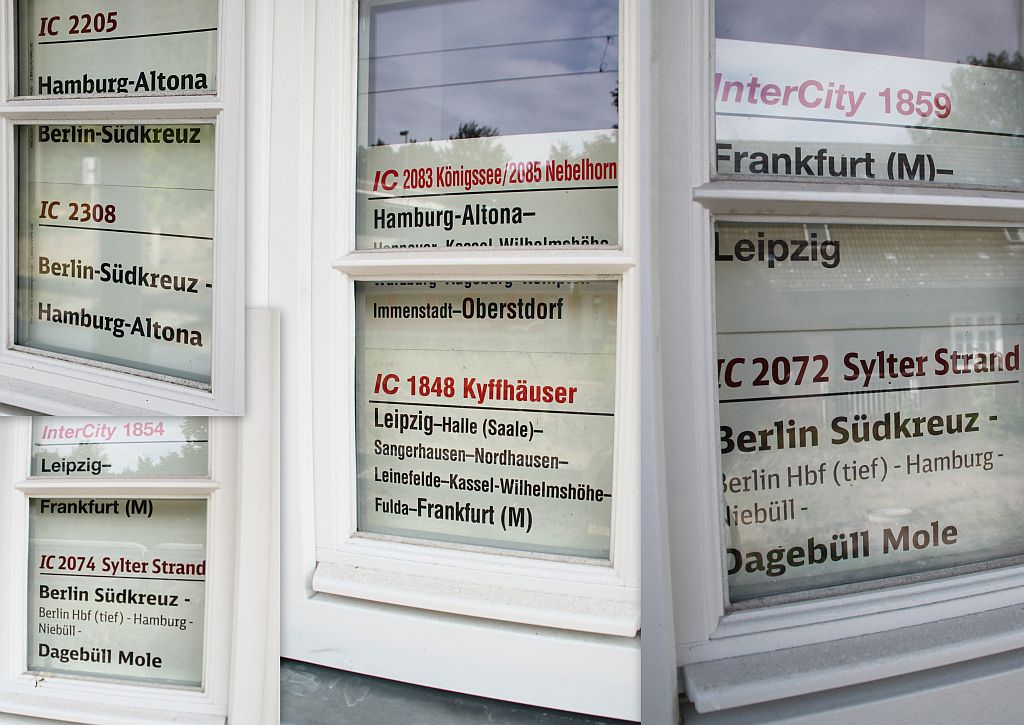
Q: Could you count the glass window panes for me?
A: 8